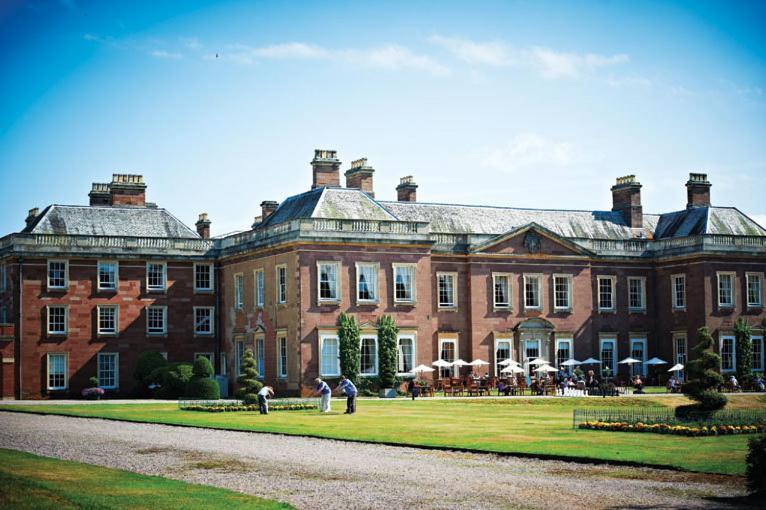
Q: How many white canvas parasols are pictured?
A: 13